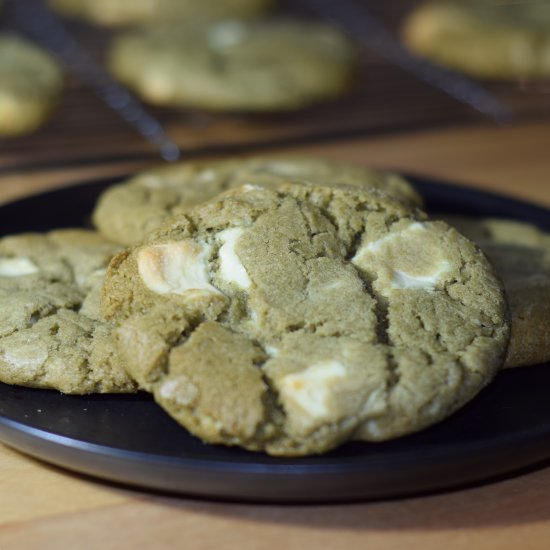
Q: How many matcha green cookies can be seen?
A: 8